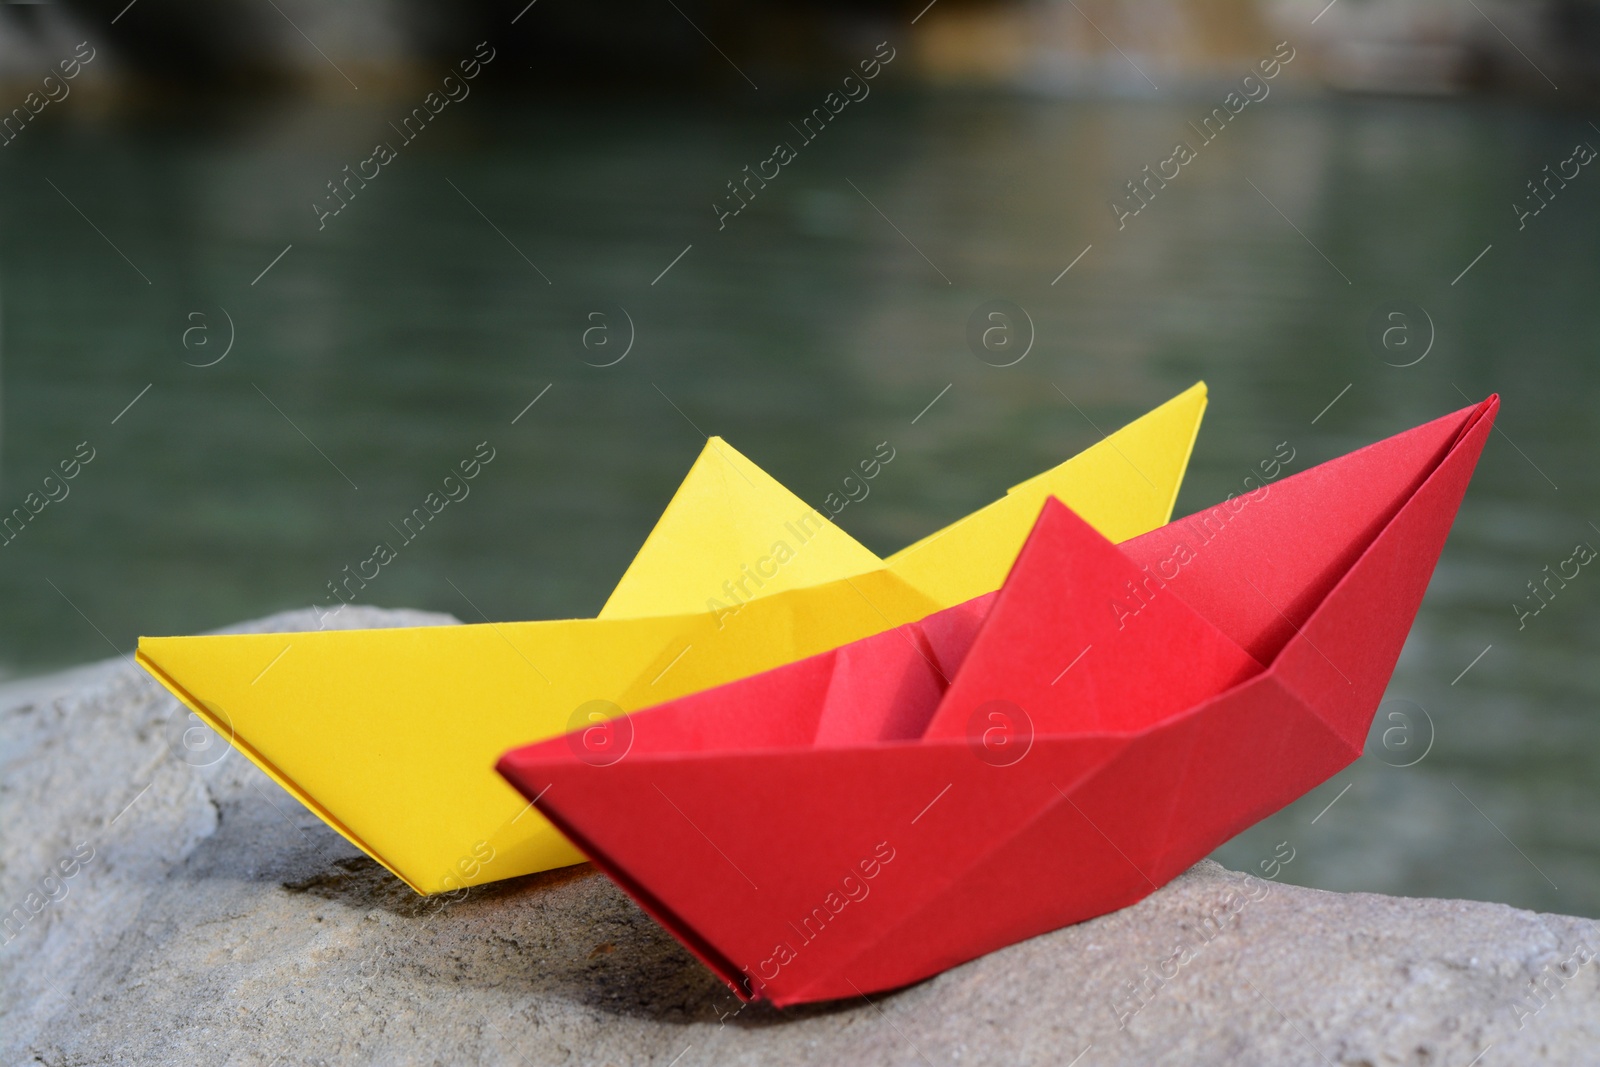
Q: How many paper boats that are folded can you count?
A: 2